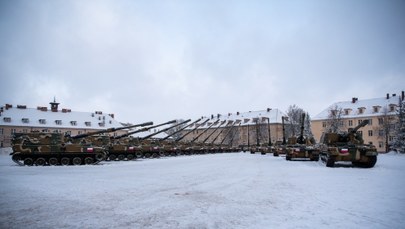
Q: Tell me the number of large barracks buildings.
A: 3